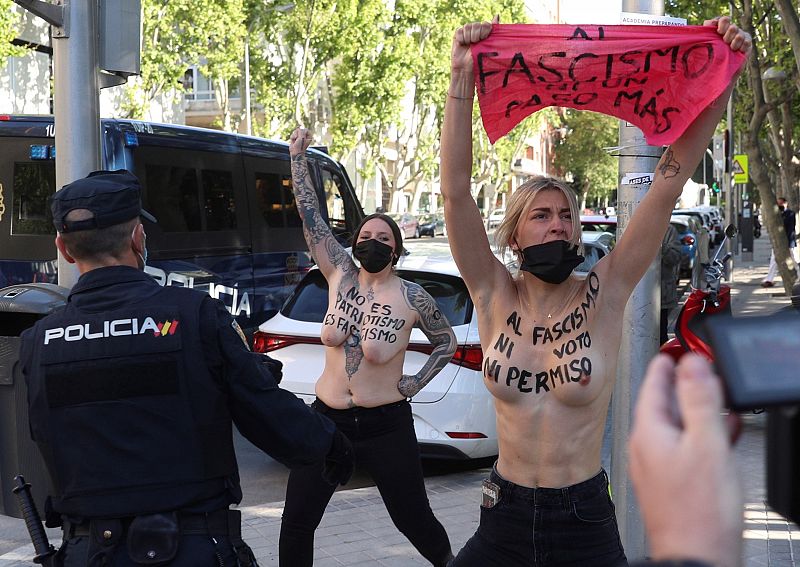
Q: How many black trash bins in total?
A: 1